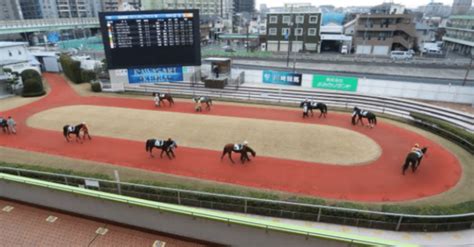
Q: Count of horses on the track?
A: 9